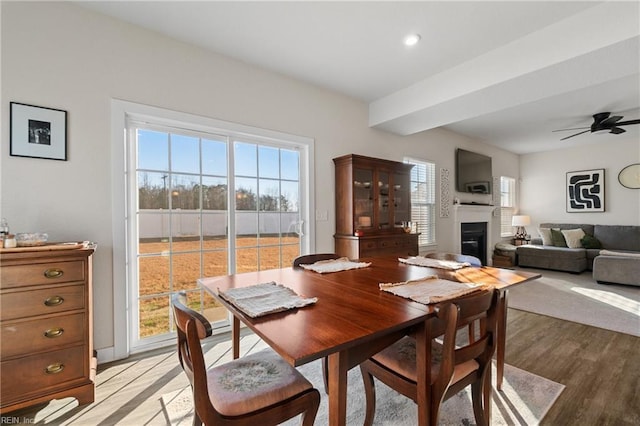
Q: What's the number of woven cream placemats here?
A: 4